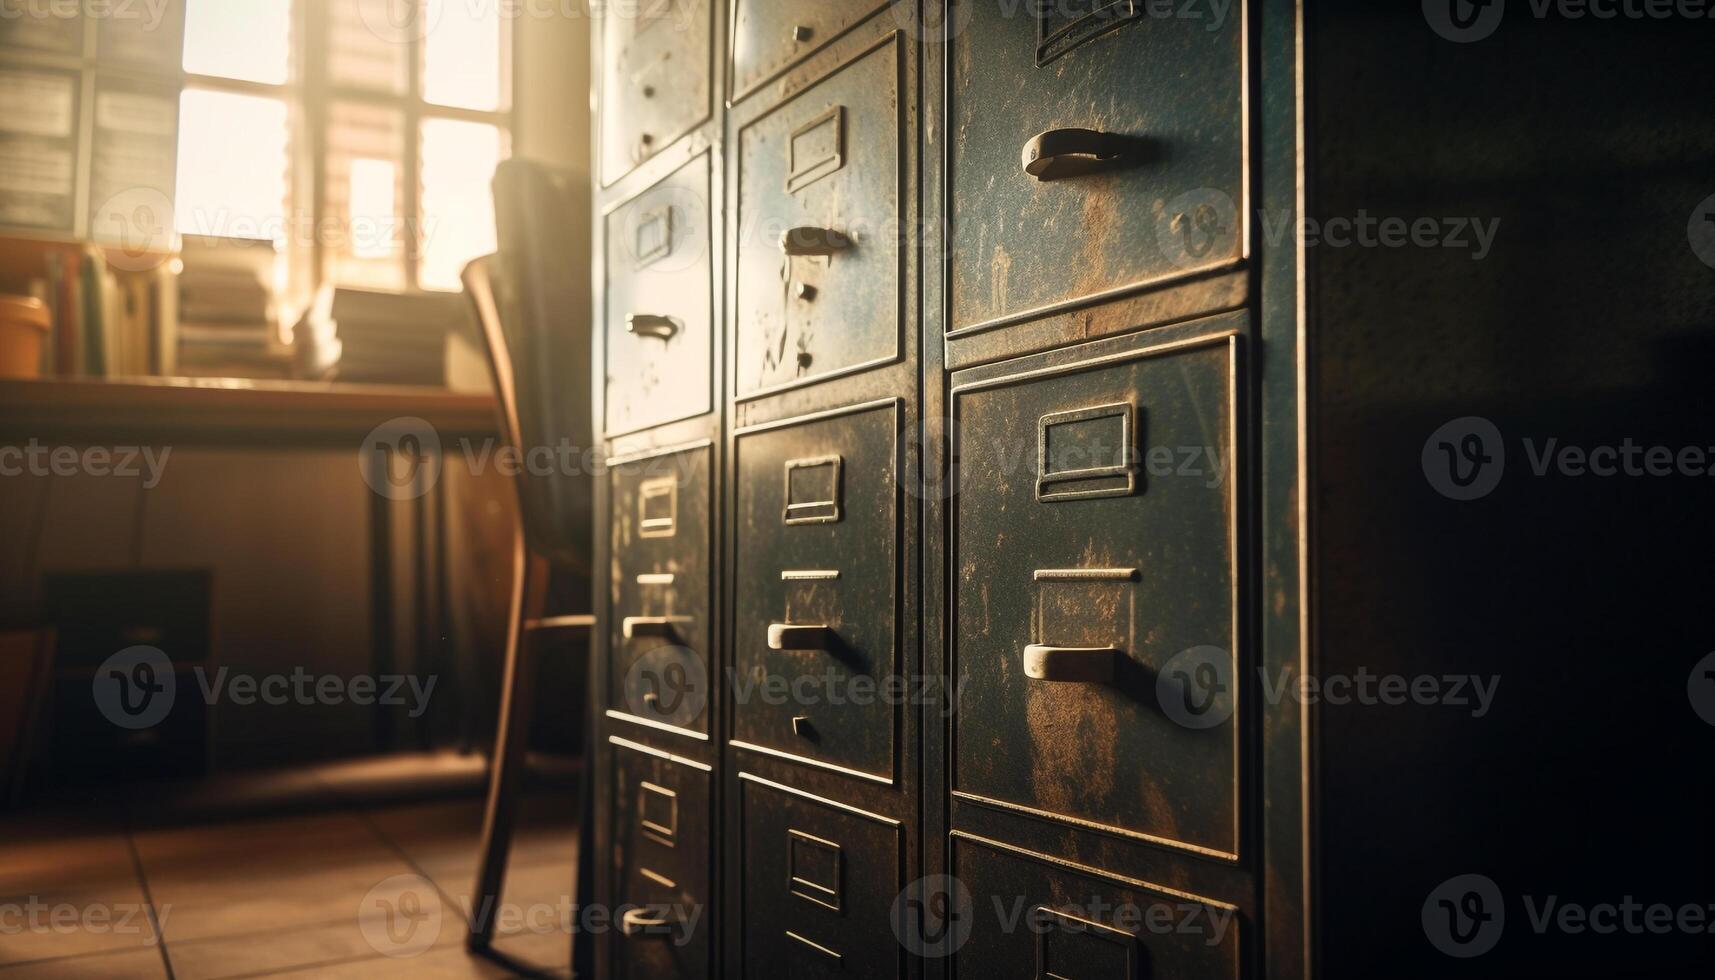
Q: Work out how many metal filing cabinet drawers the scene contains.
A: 11